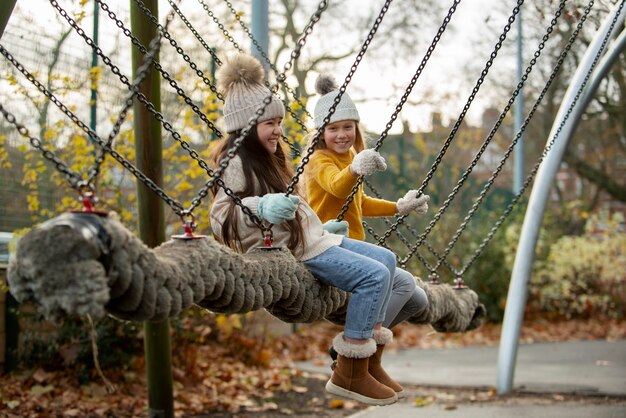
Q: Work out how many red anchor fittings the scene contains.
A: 5